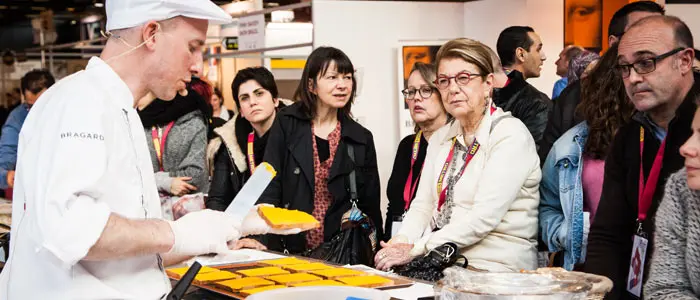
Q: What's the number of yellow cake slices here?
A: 12